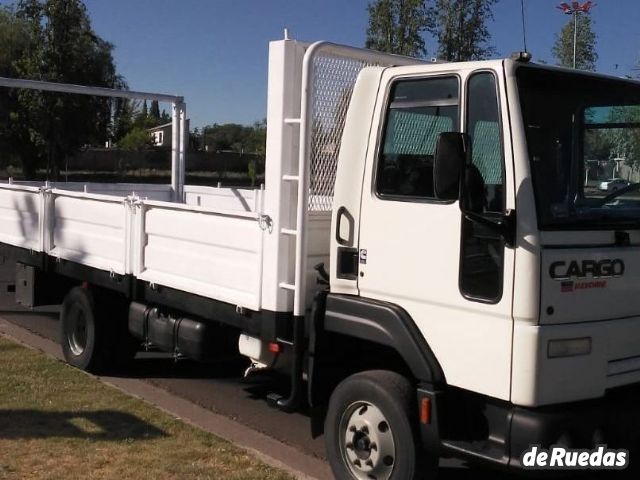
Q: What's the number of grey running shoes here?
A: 0